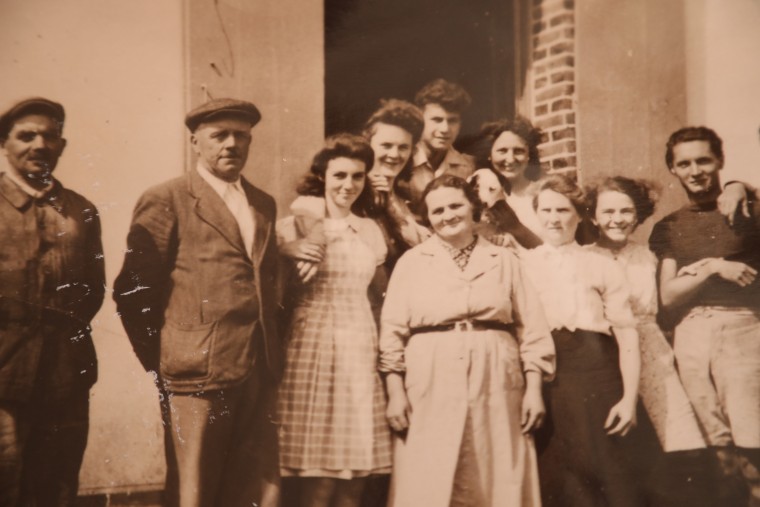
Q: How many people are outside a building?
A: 10